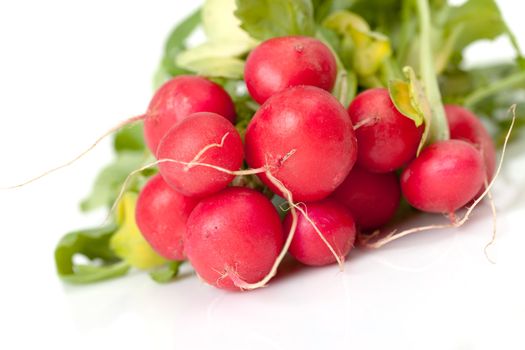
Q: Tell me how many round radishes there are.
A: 11